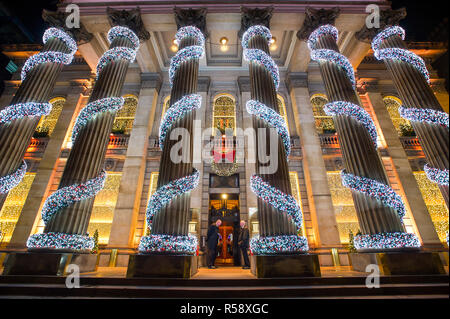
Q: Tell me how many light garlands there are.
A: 6